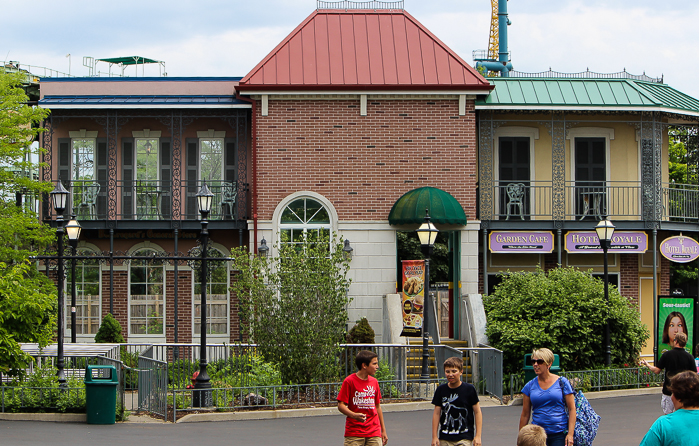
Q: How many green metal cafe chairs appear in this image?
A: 3